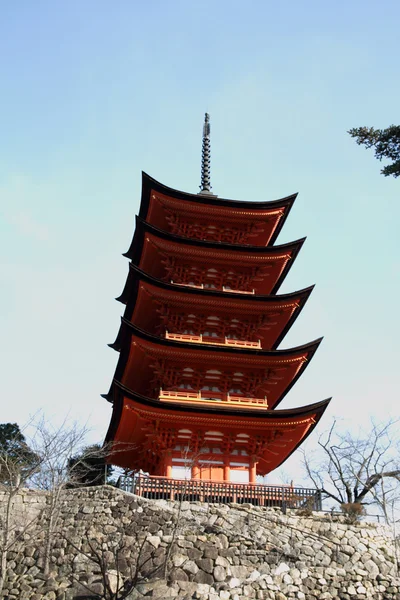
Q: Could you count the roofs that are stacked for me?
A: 5